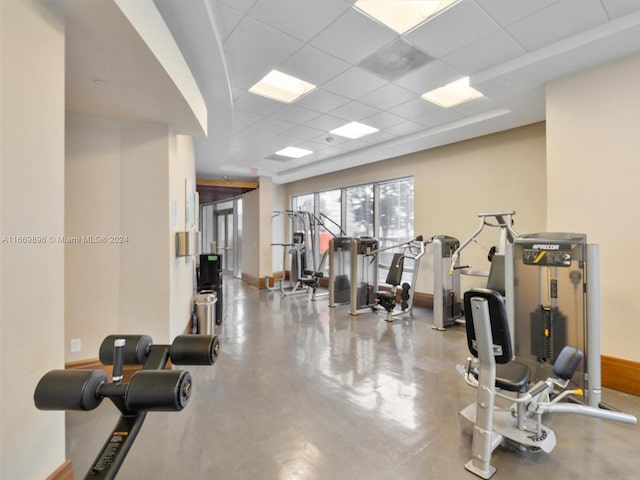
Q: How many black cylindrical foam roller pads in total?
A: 4